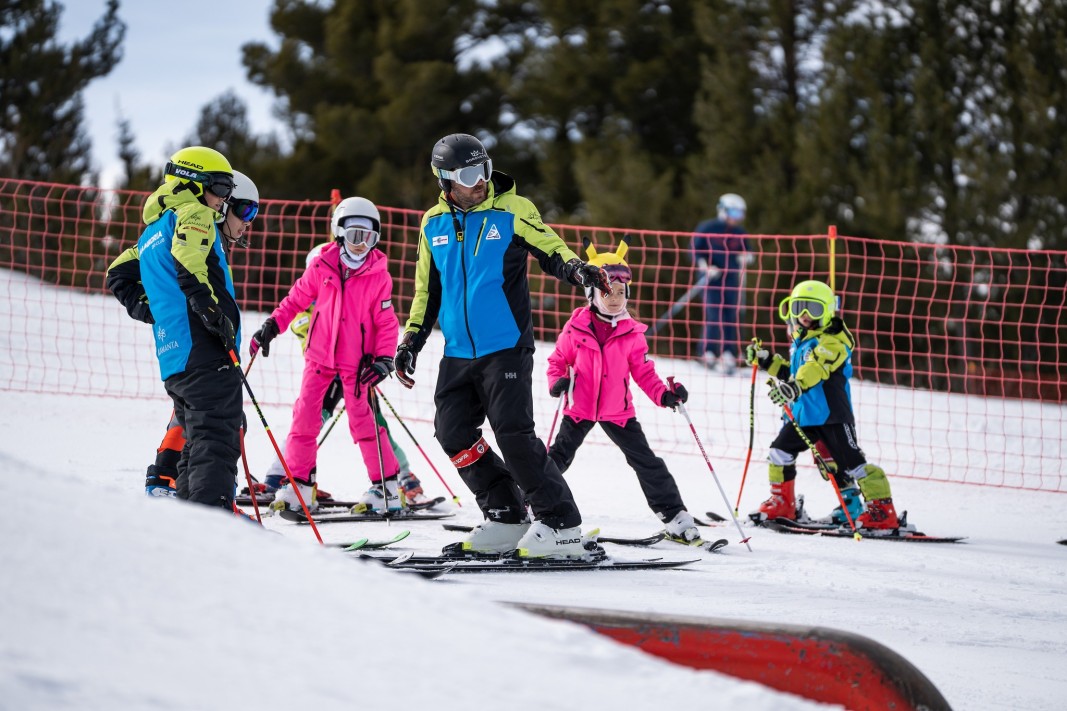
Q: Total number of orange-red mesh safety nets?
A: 1